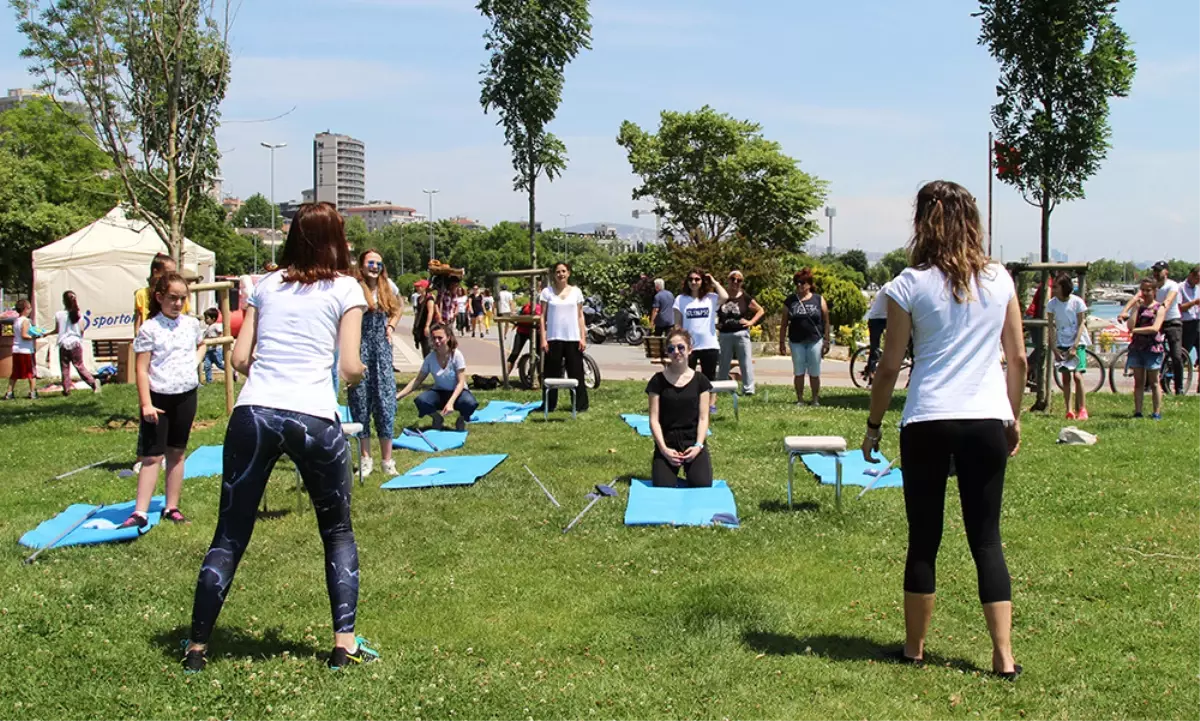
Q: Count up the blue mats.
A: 9